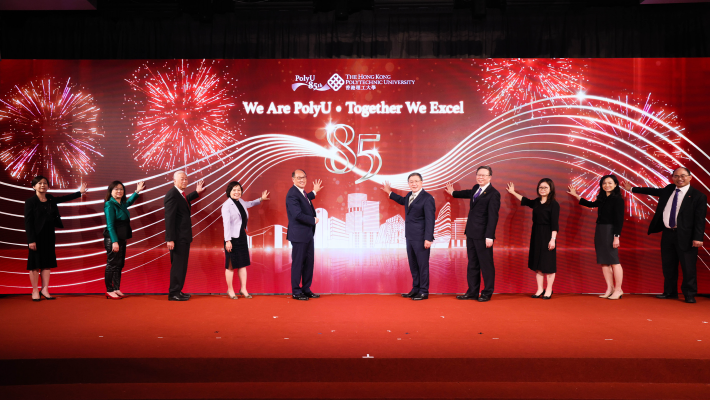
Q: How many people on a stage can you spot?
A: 10